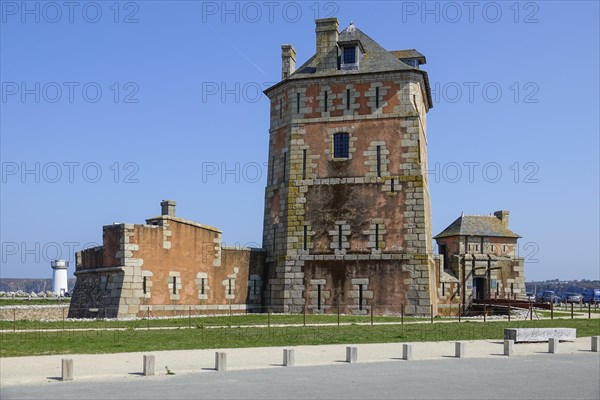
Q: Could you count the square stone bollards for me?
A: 10